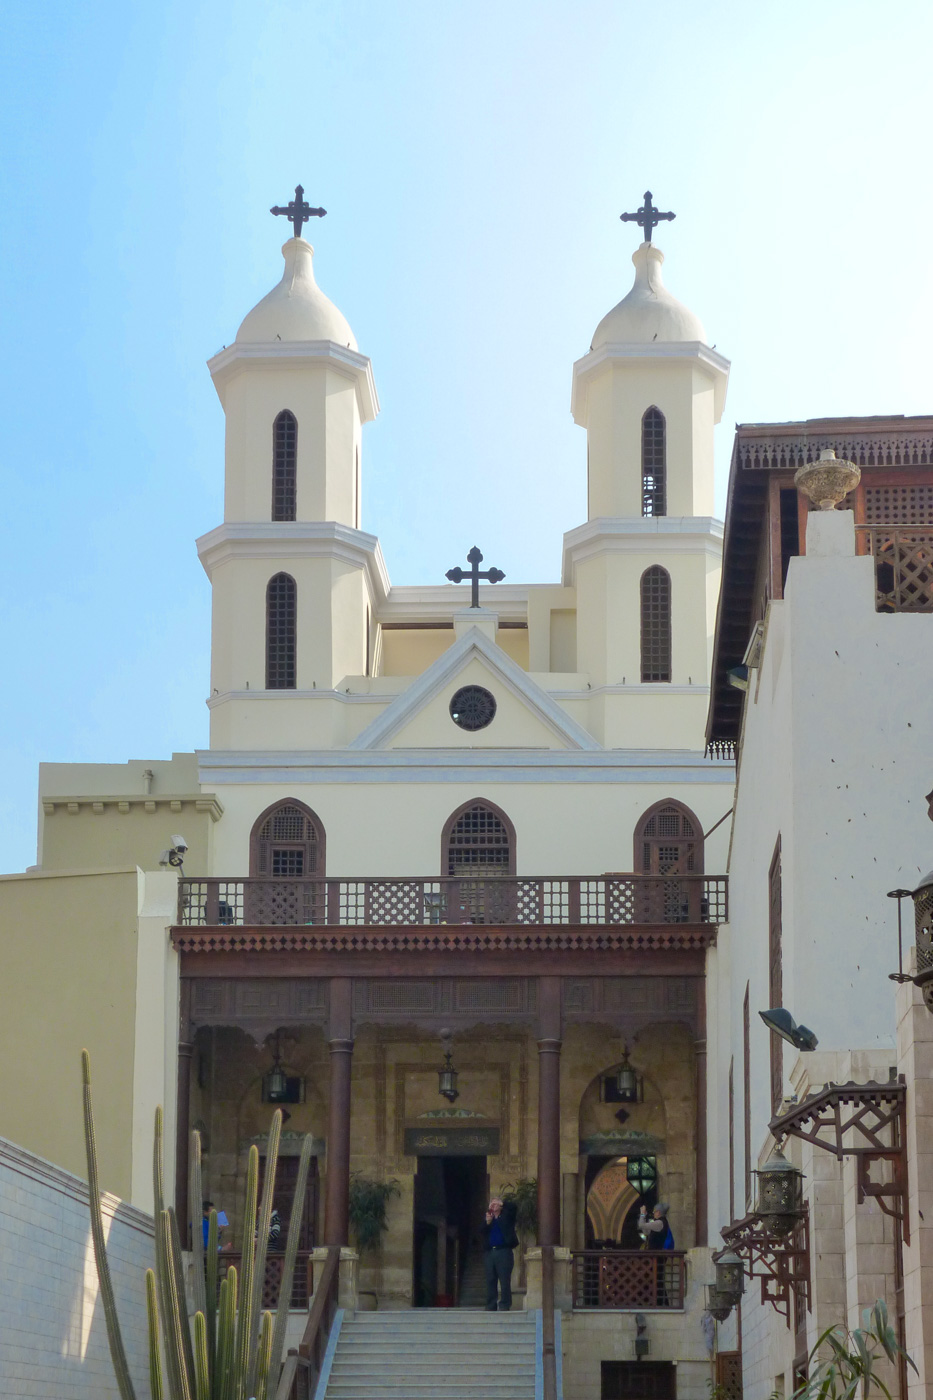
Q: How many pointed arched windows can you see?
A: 7